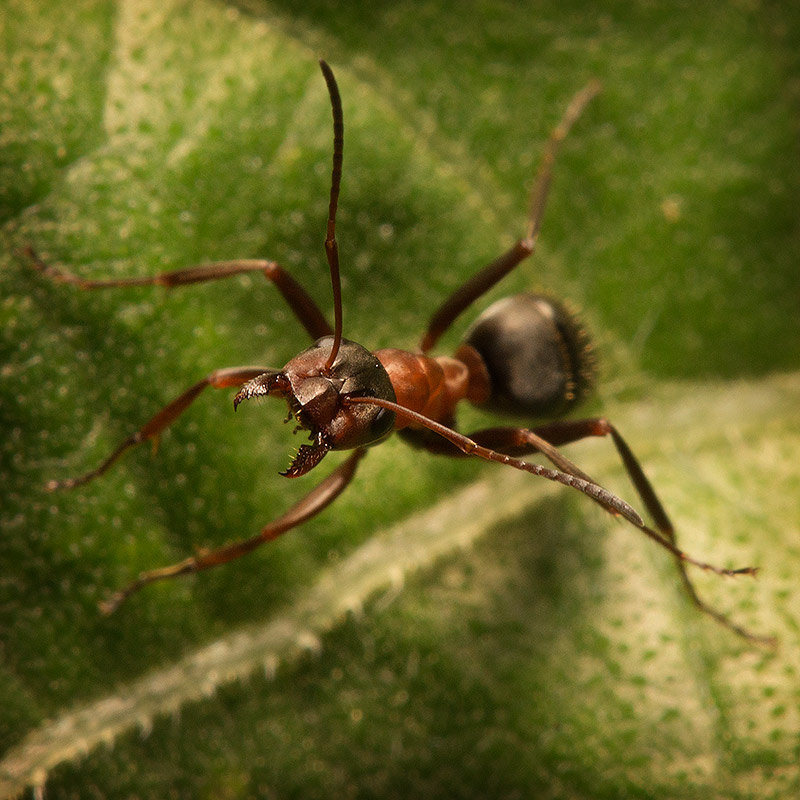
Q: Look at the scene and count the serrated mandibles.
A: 2